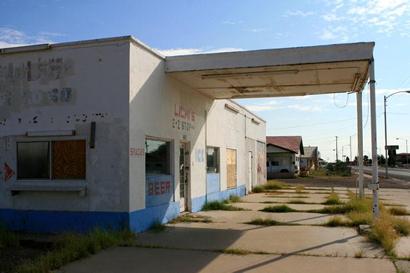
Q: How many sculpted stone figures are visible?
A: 0